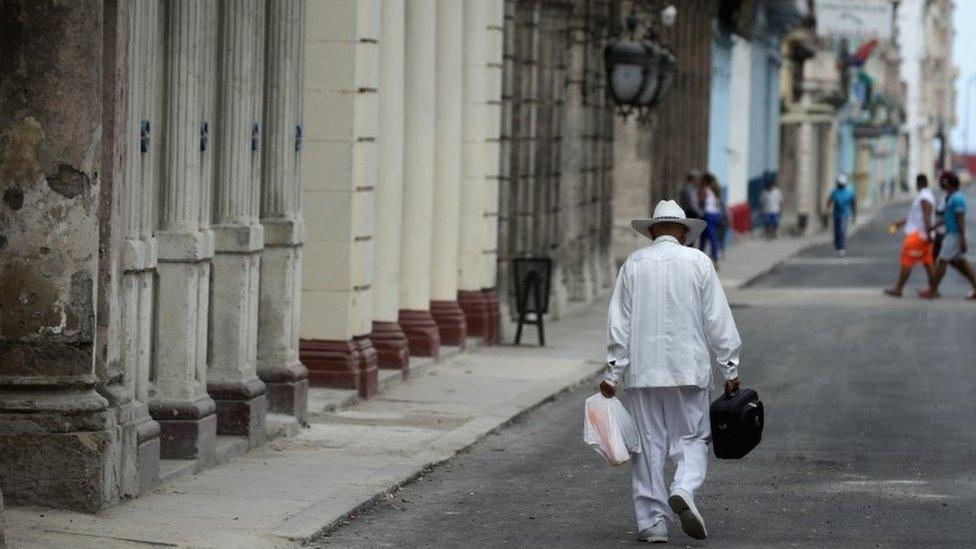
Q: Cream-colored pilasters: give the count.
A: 5